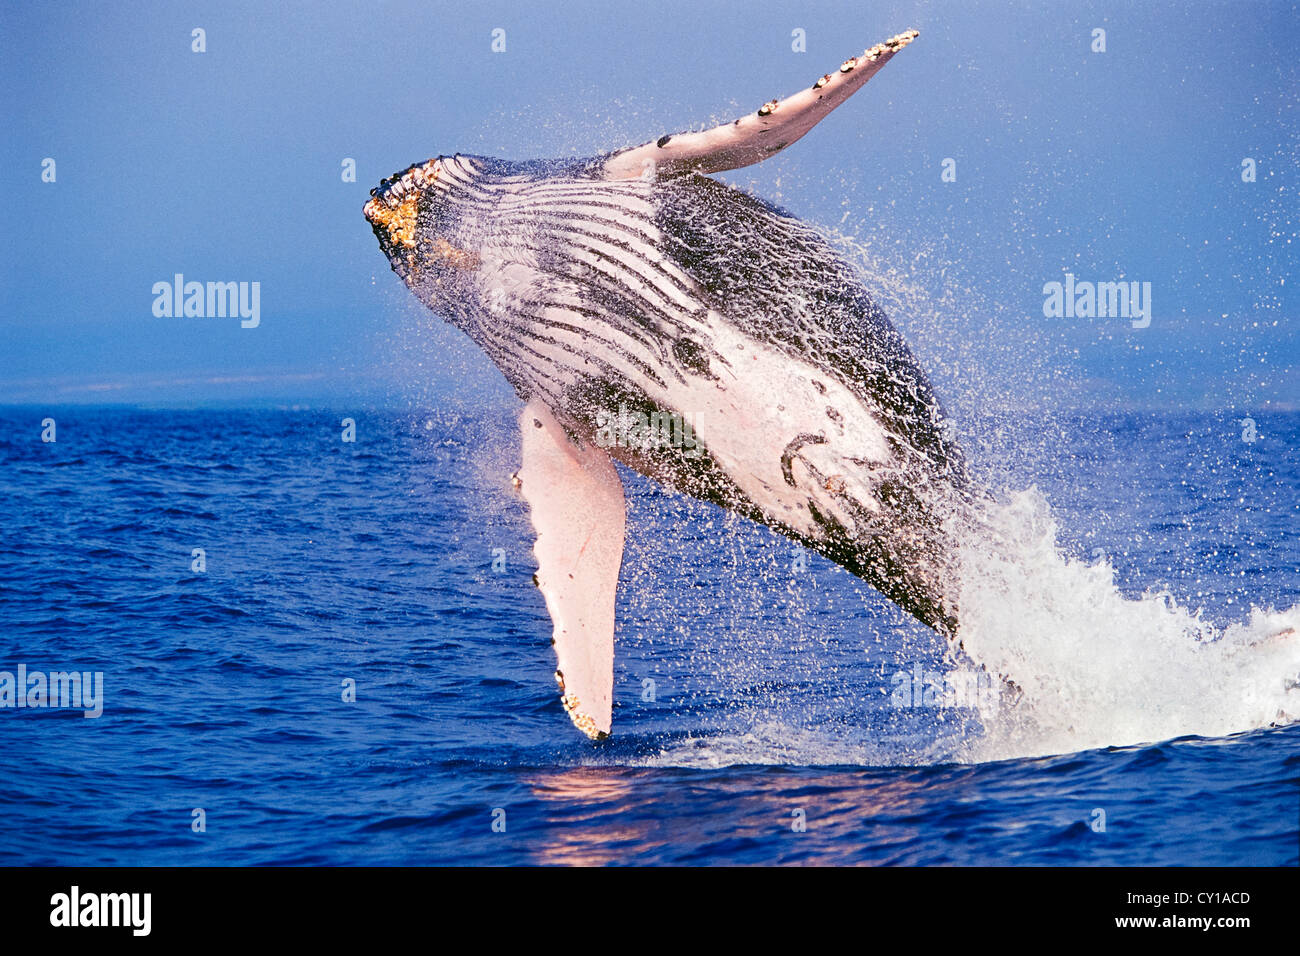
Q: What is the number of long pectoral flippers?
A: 2